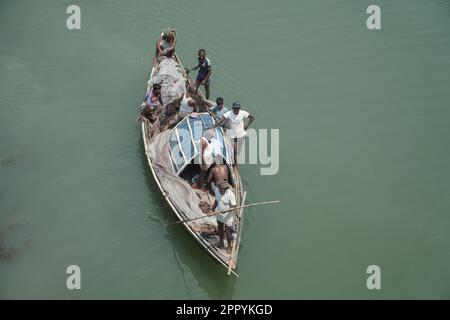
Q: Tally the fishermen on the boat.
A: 9